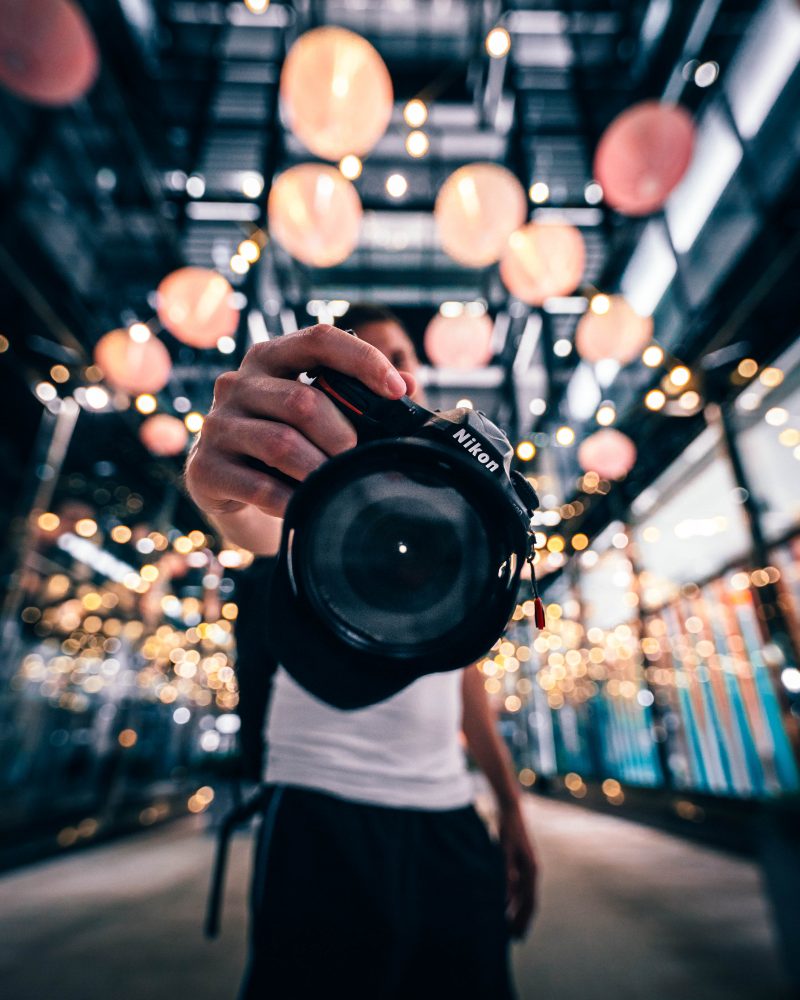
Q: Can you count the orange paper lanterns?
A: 12